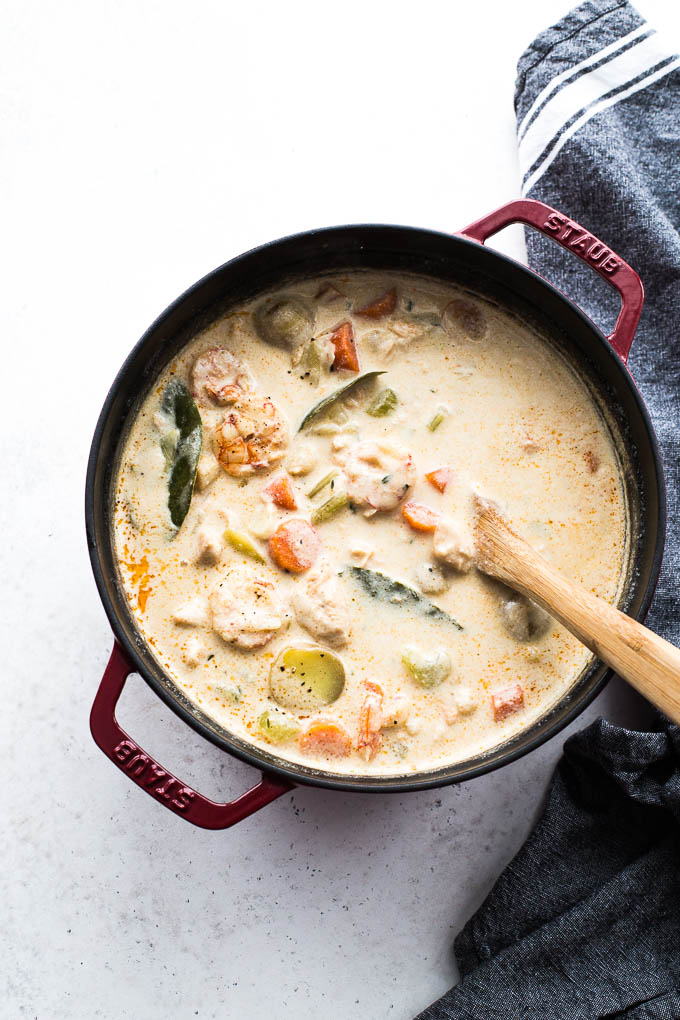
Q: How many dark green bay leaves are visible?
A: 3